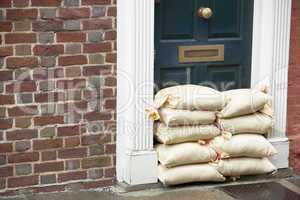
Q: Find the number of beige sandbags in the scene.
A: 9